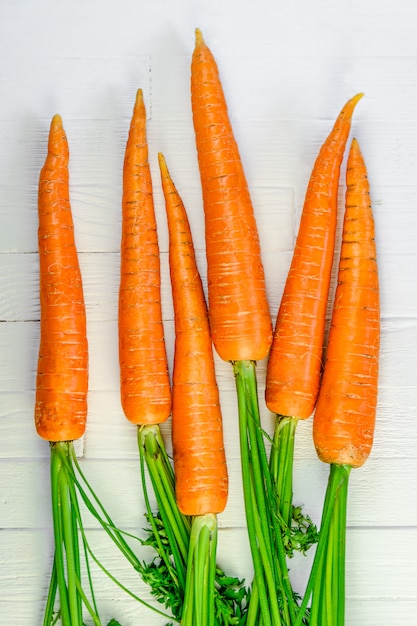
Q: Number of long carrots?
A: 6